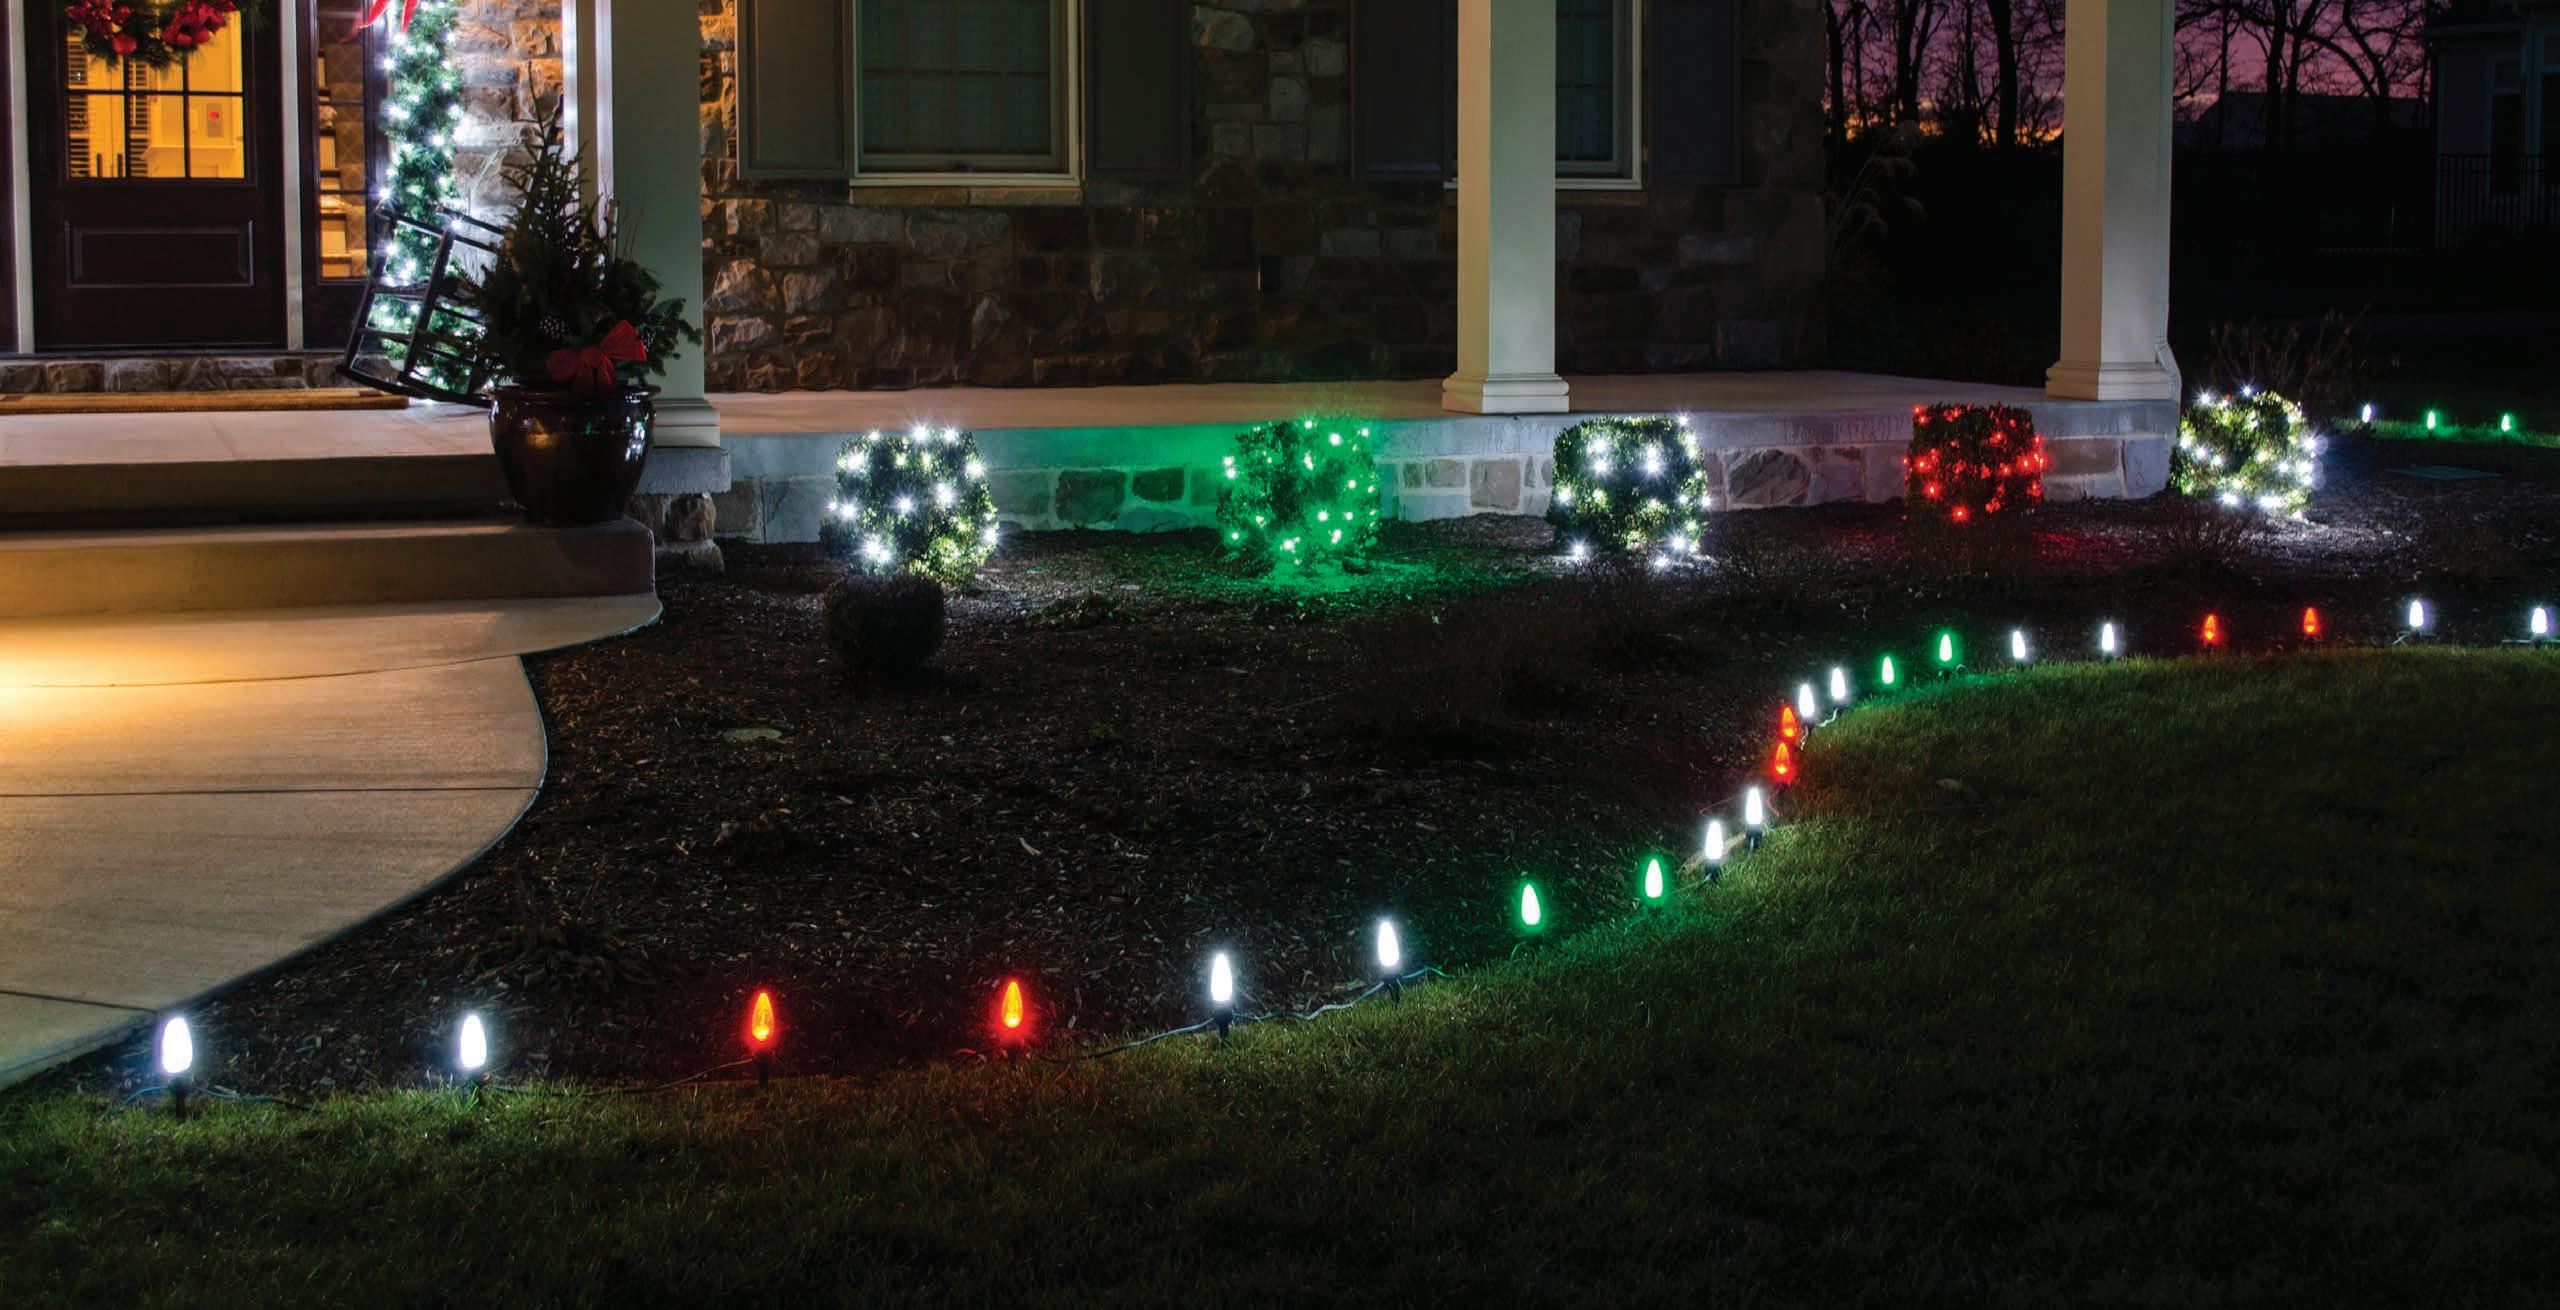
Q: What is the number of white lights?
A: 13